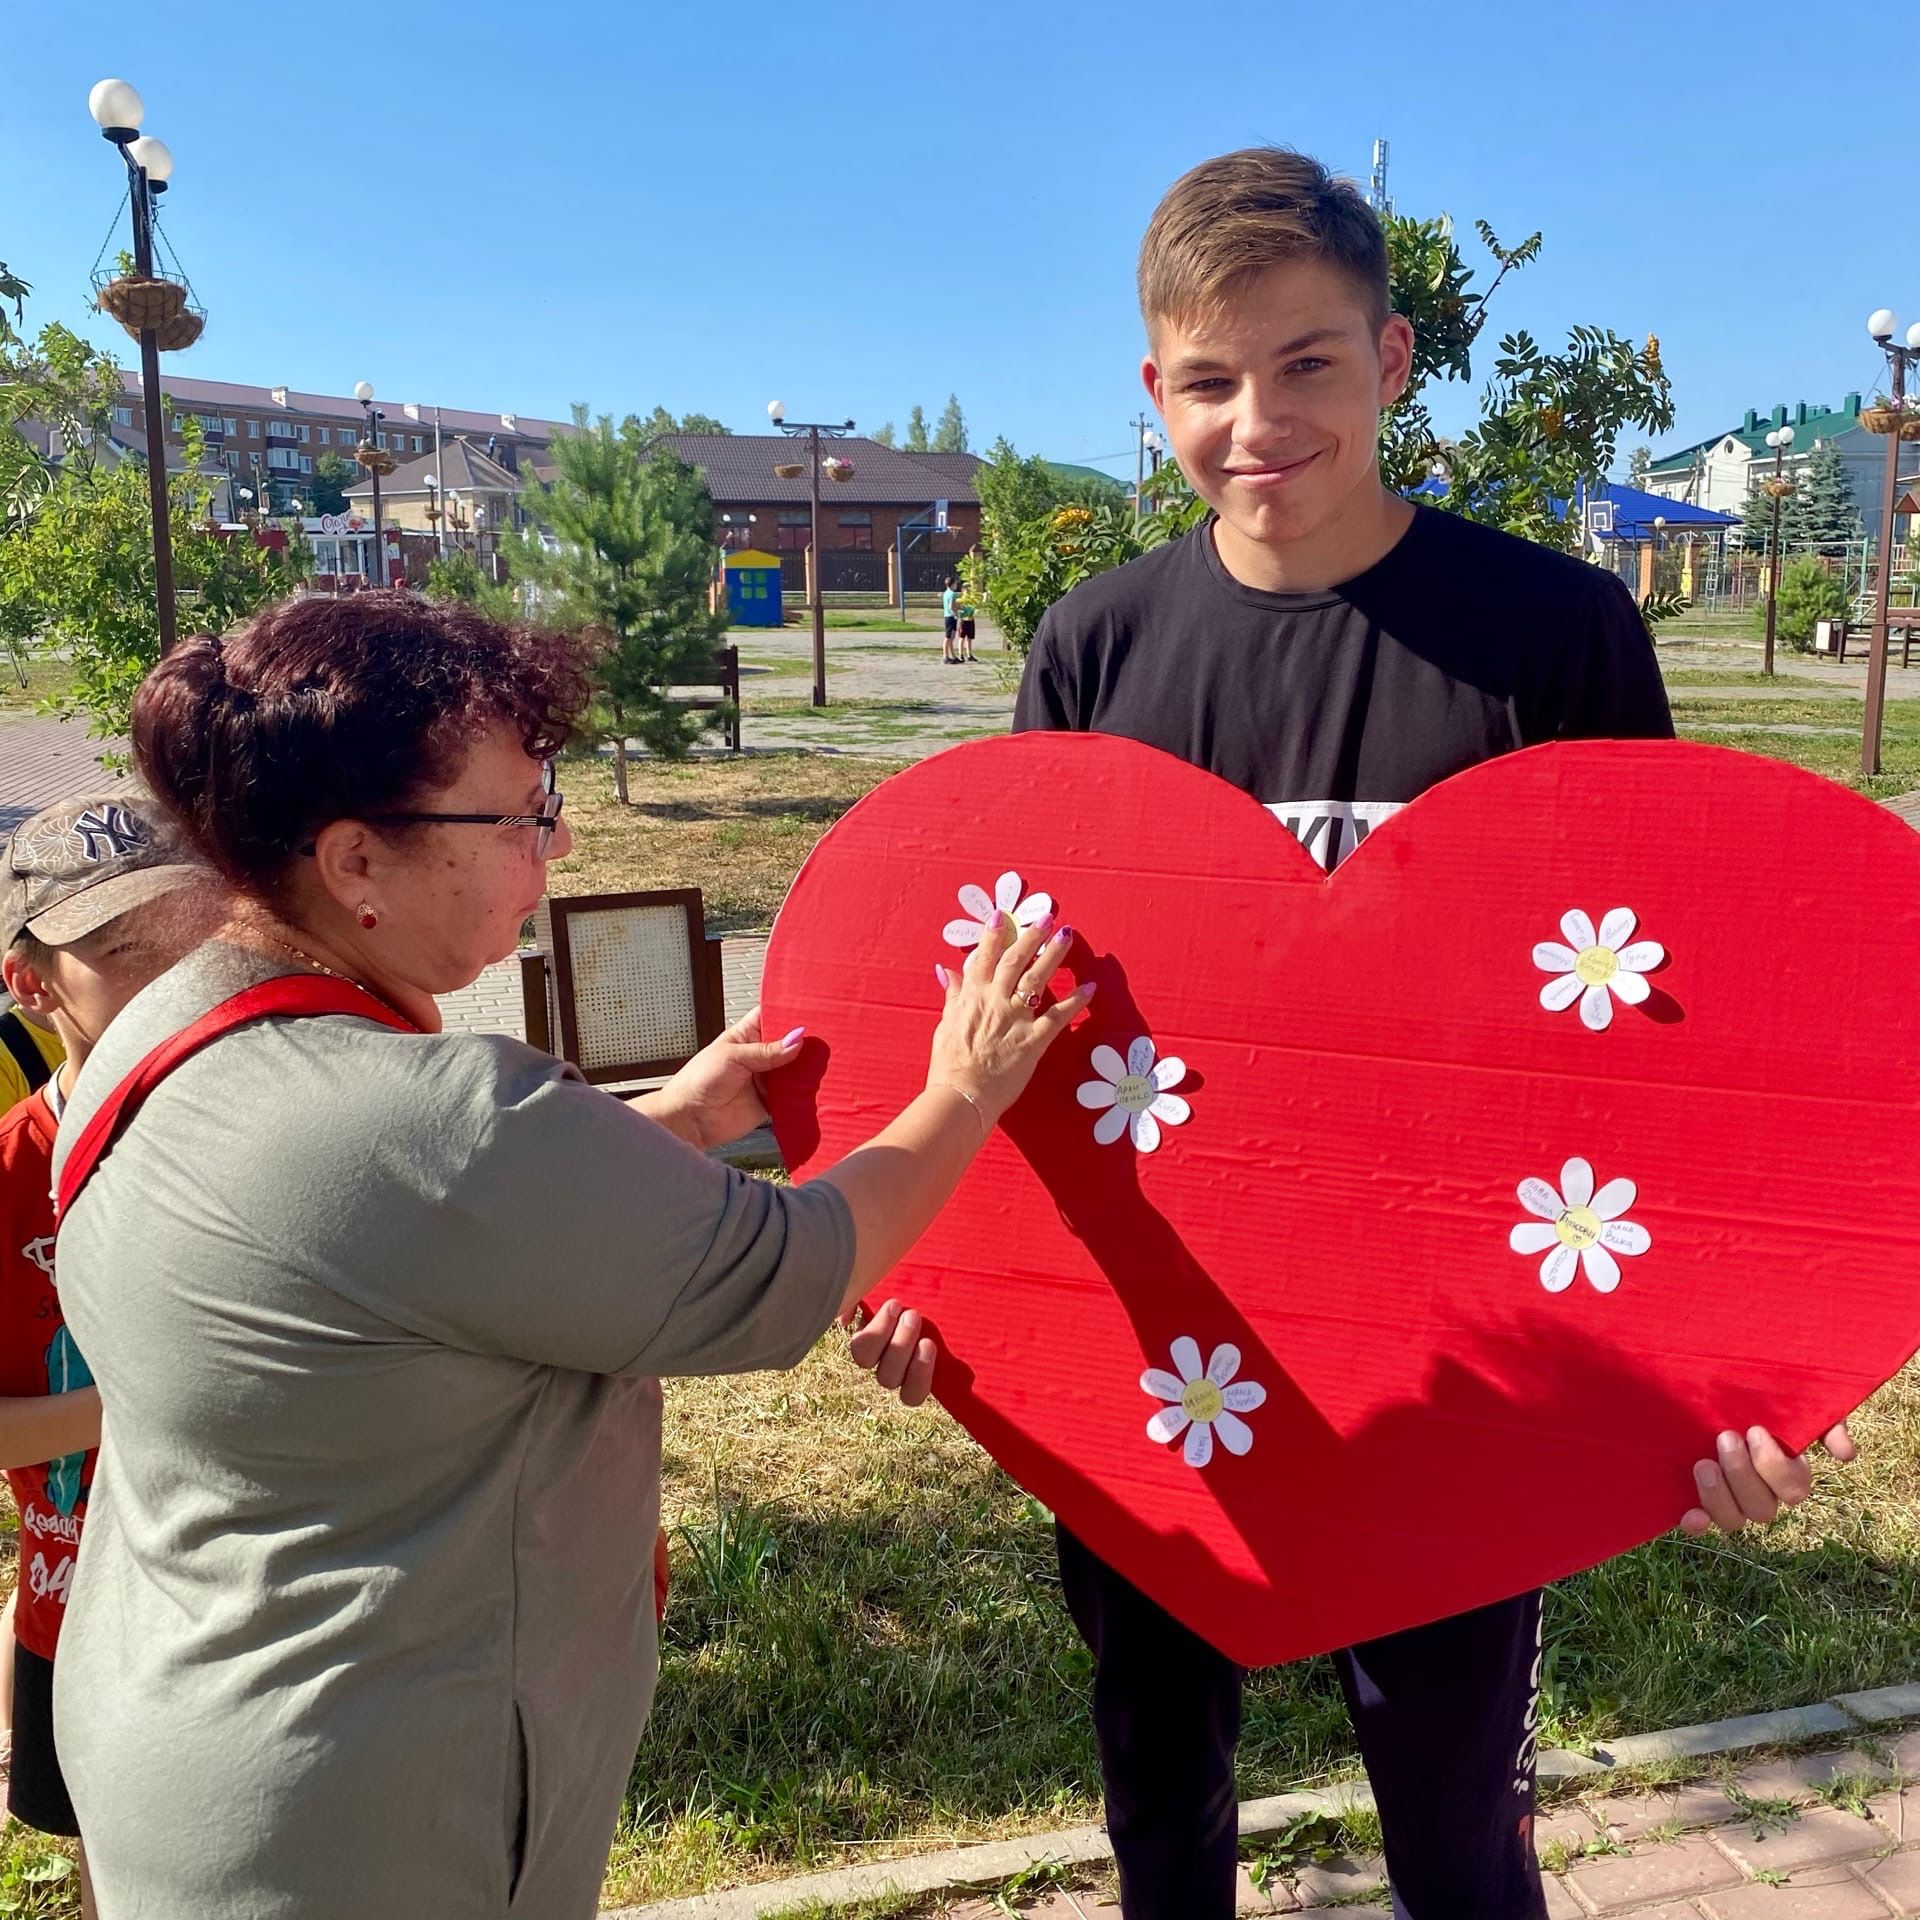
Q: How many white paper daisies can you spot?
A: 5